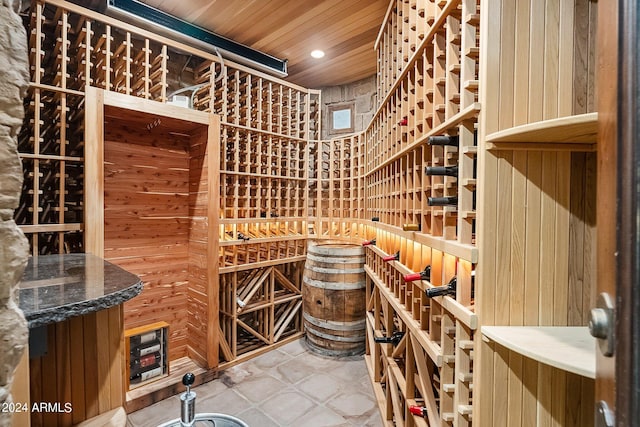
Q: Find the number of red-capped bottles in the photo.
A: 5